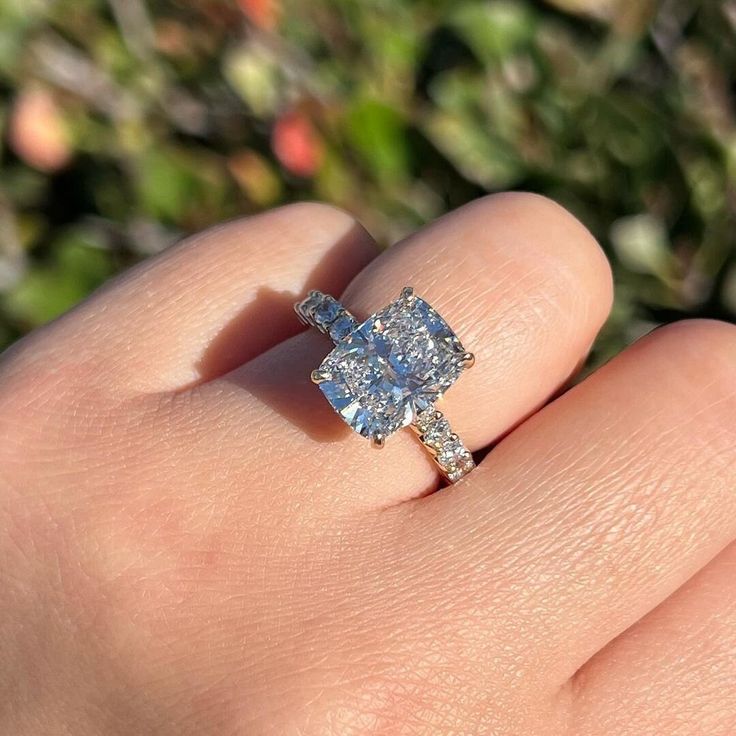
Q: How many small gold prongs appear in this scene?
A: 4